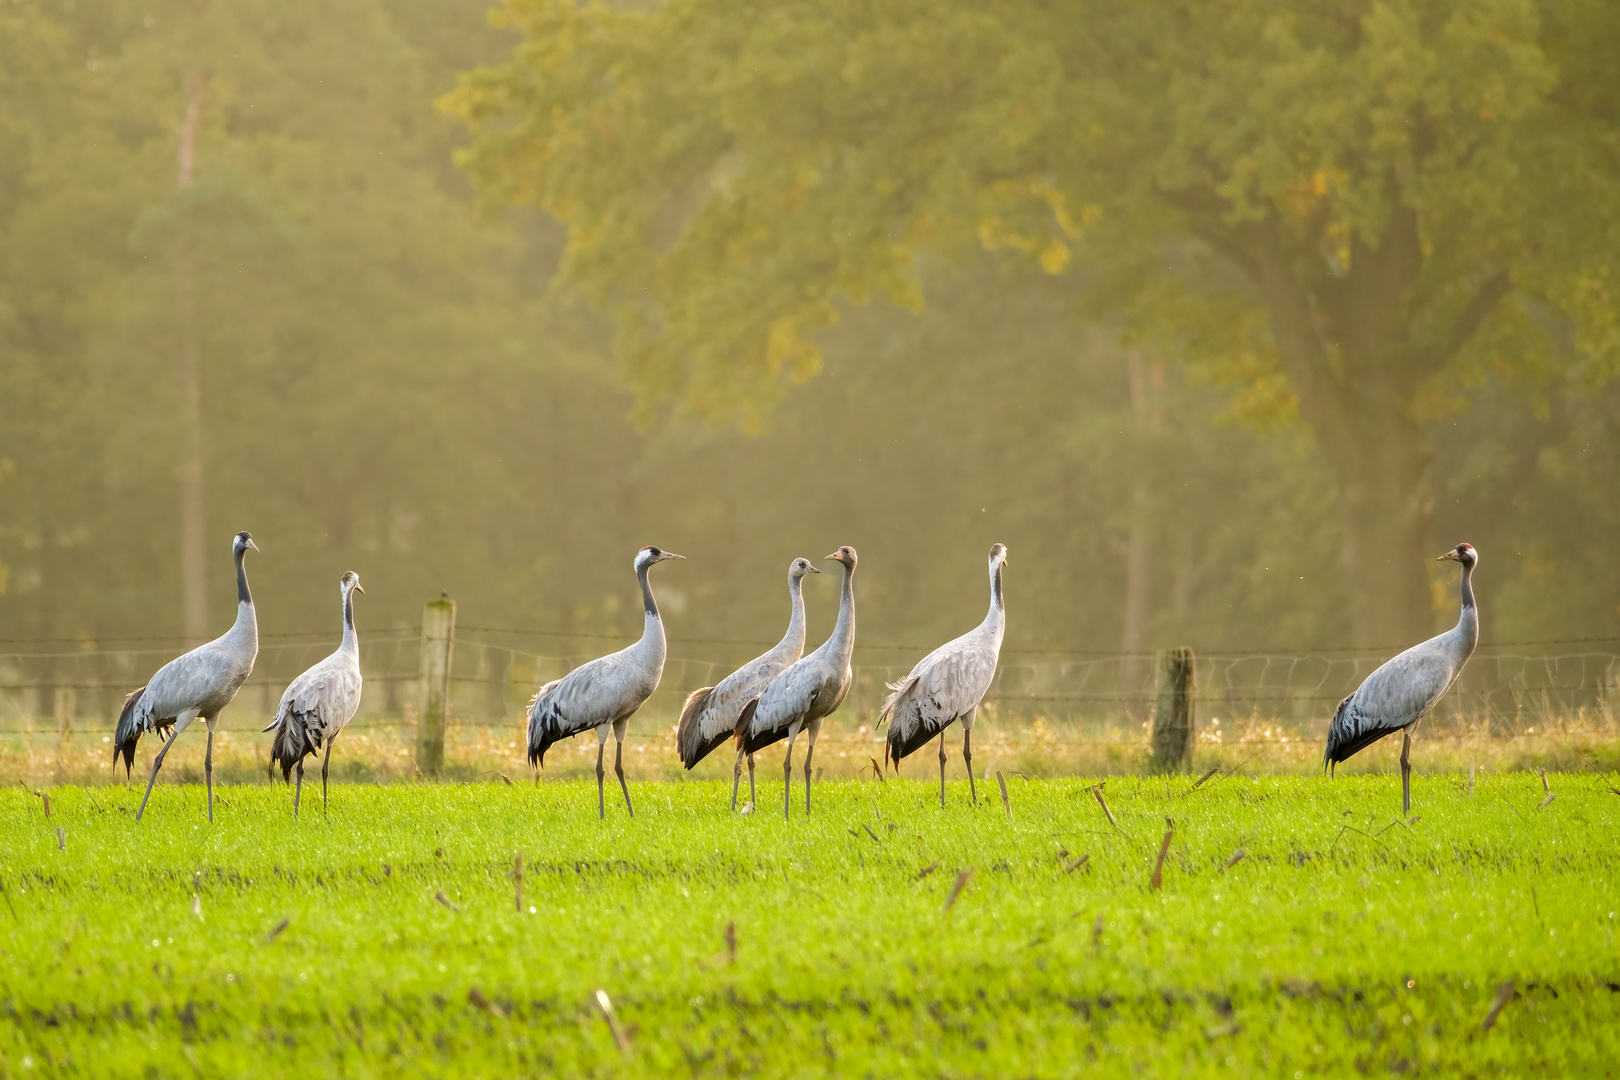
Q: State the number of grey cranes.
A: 7